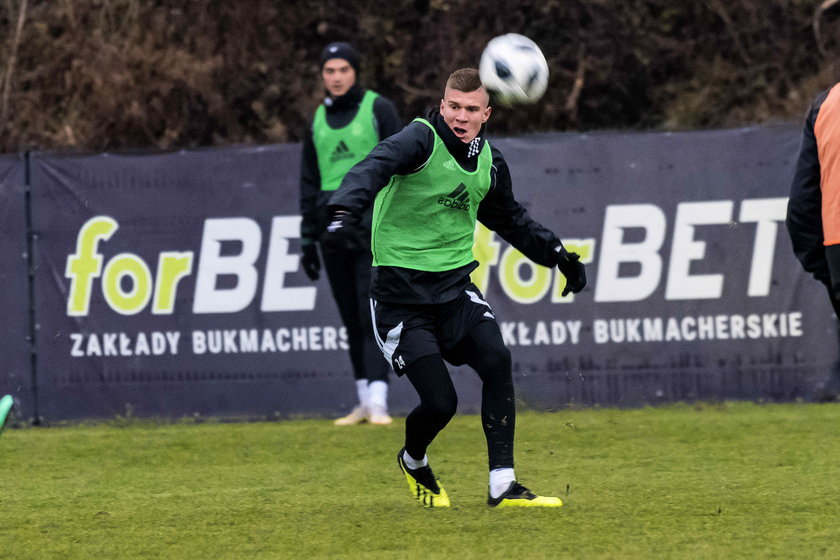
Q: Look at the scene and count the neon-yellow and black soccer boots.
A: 2